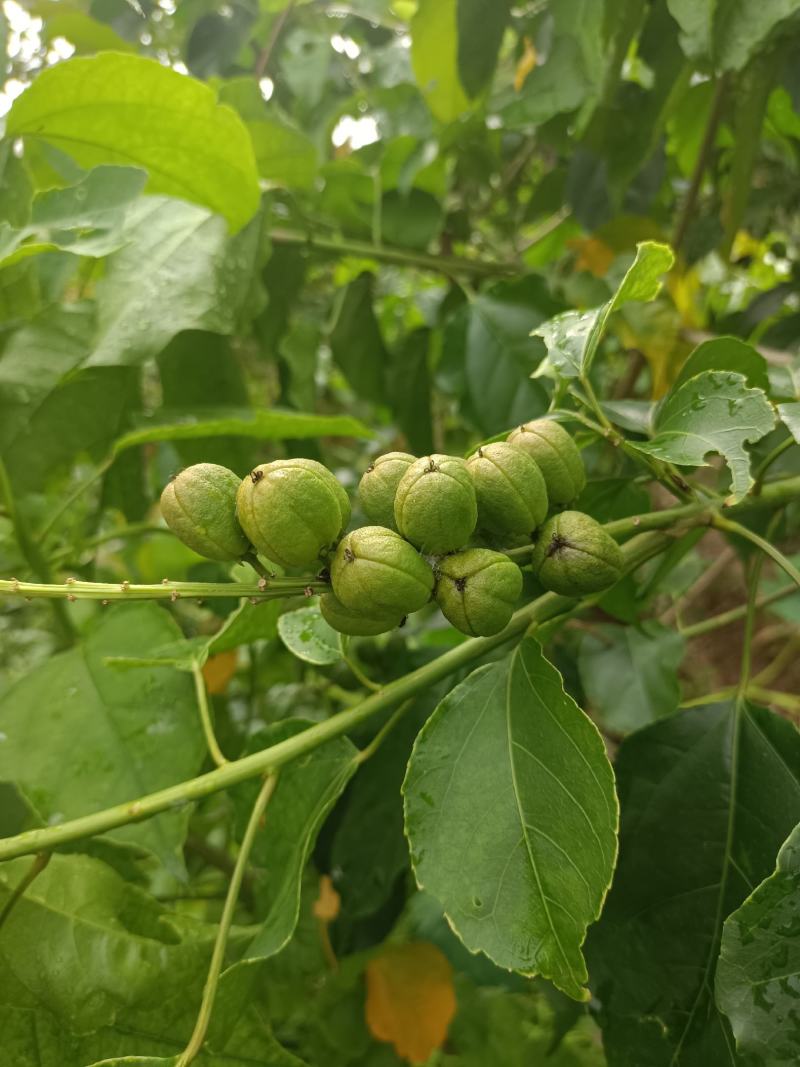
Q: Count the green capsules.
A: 10